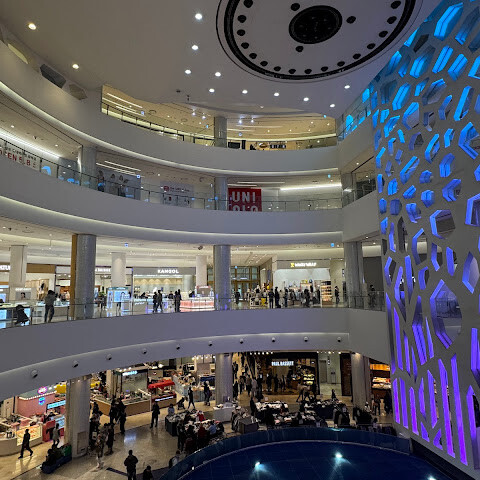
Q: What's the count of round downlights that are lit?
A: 12